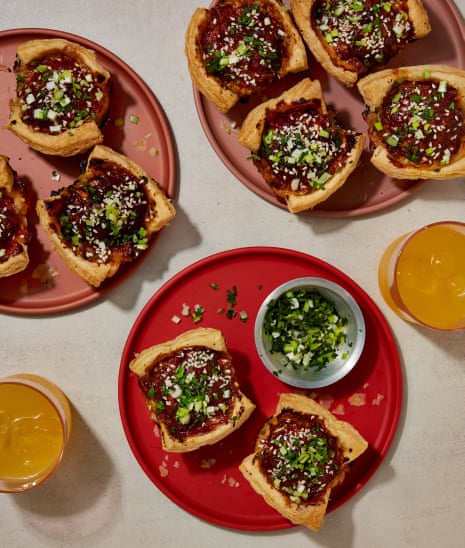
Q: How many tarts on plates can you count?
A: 9